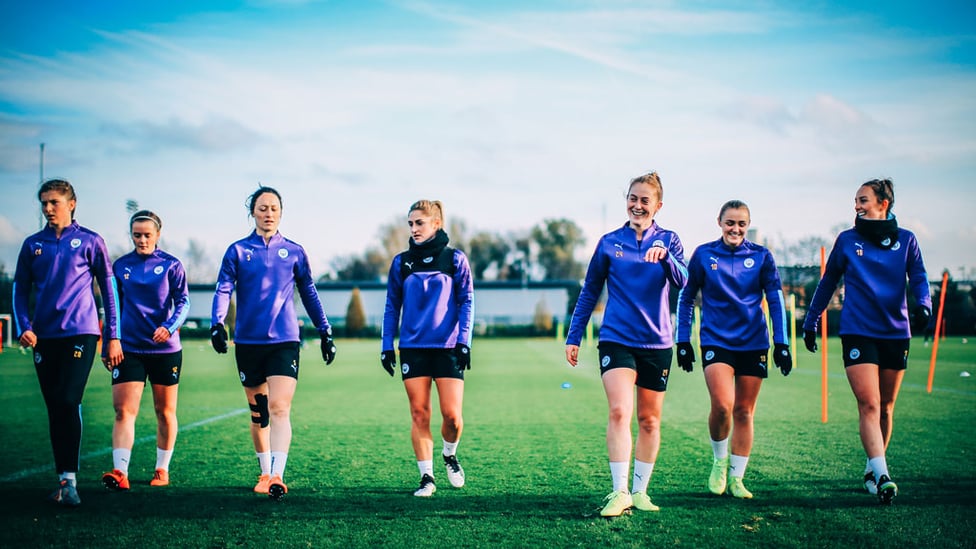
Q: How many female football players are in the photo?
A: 7